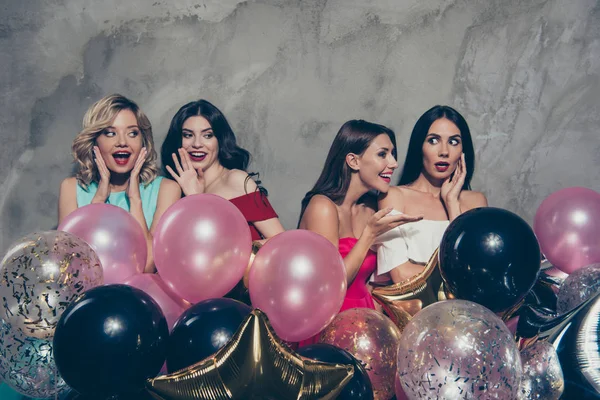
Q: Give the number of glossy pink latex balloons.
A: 5